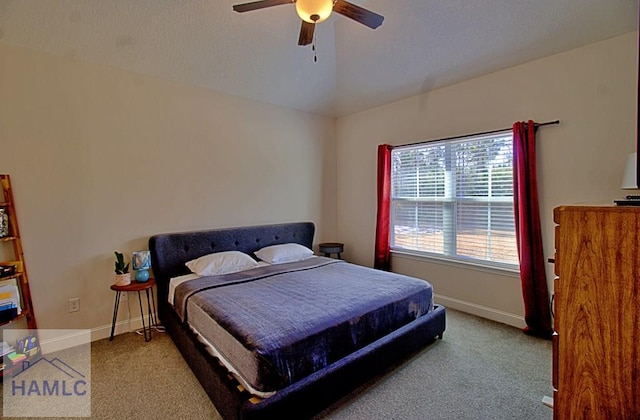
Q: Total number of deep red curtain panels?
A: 2